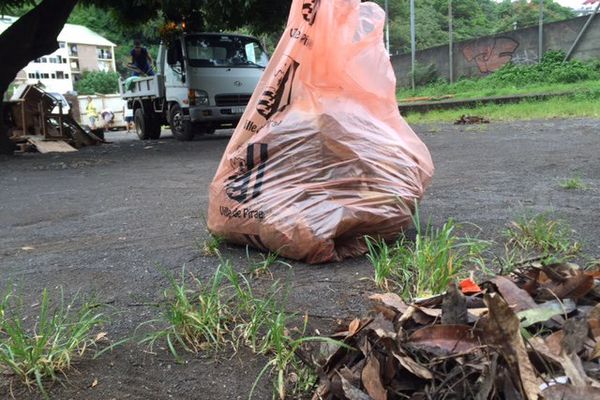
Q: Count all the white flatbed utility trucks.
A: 1